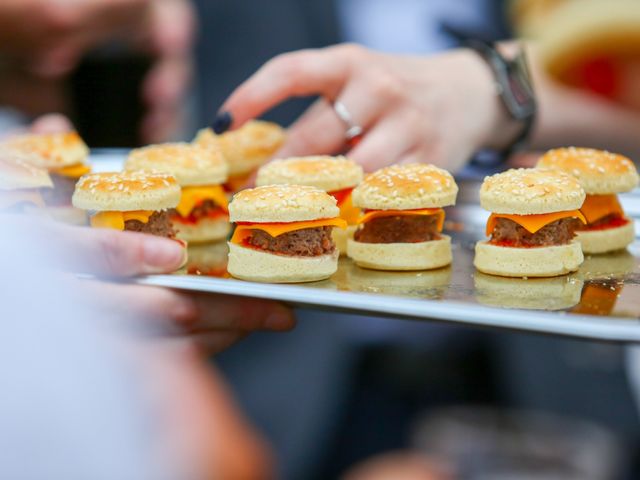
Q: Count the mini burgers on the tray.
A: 10